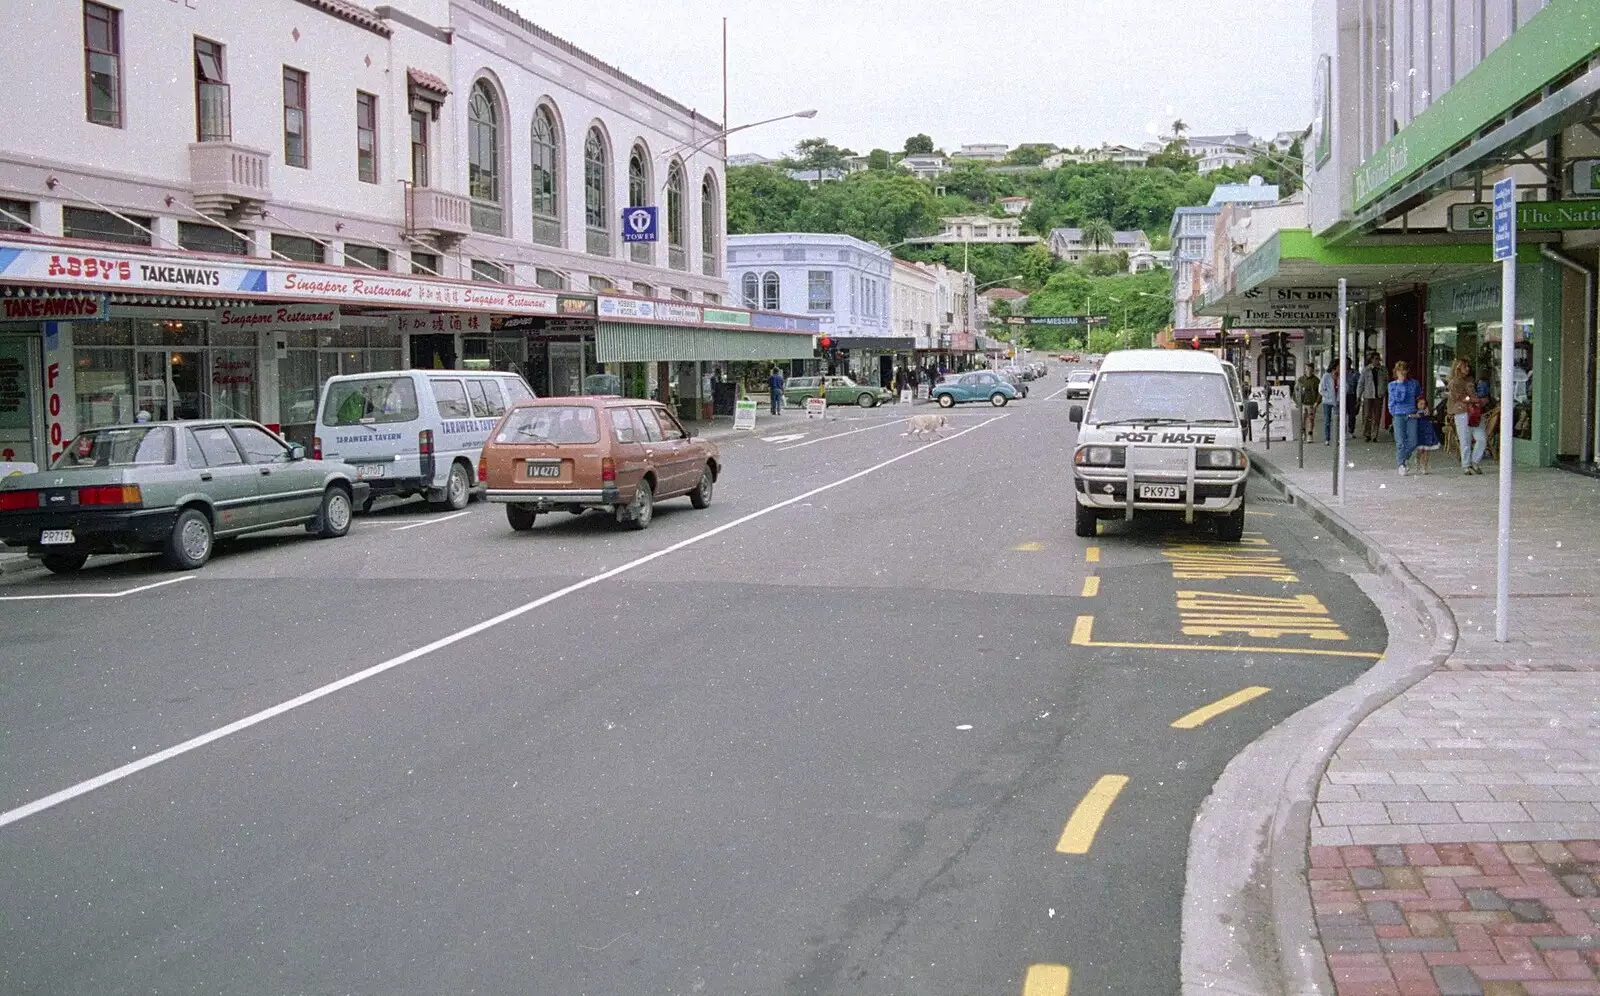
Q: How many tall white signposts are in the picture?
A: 2